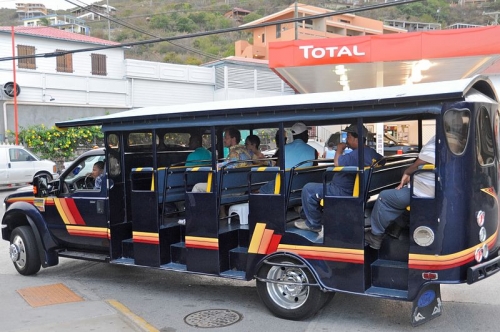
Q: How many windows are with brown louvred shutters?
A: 3